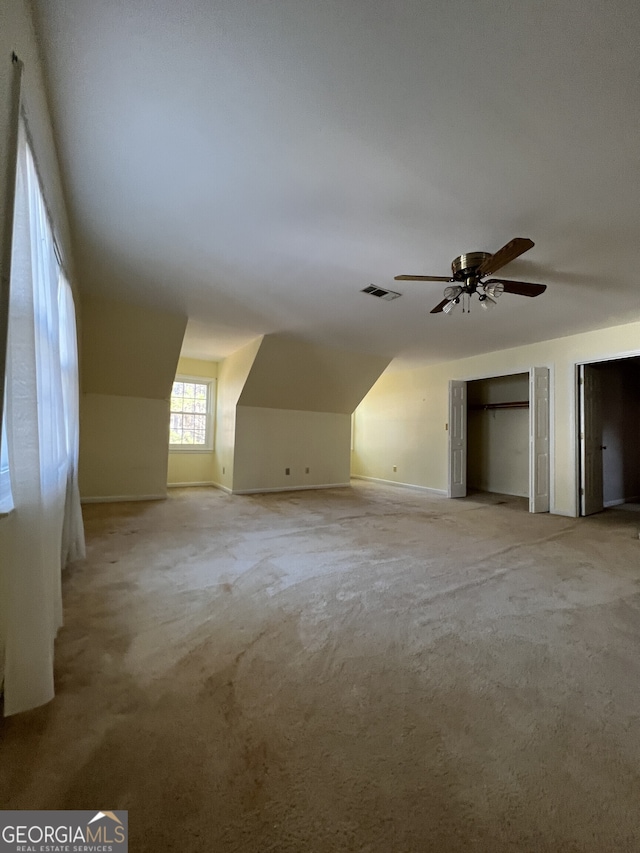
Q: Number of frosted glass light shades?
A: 4